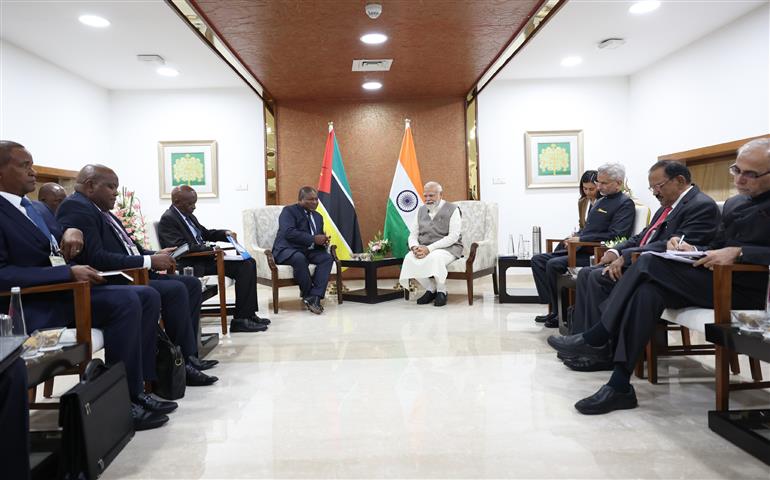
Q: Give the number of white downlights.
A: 6